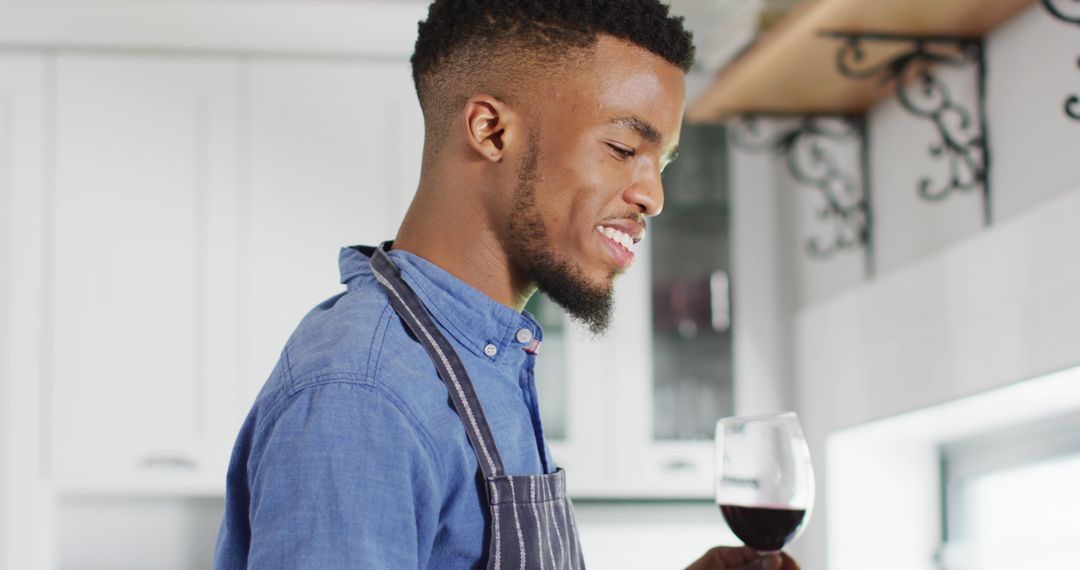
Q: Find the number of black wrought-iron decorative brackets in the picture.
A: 3